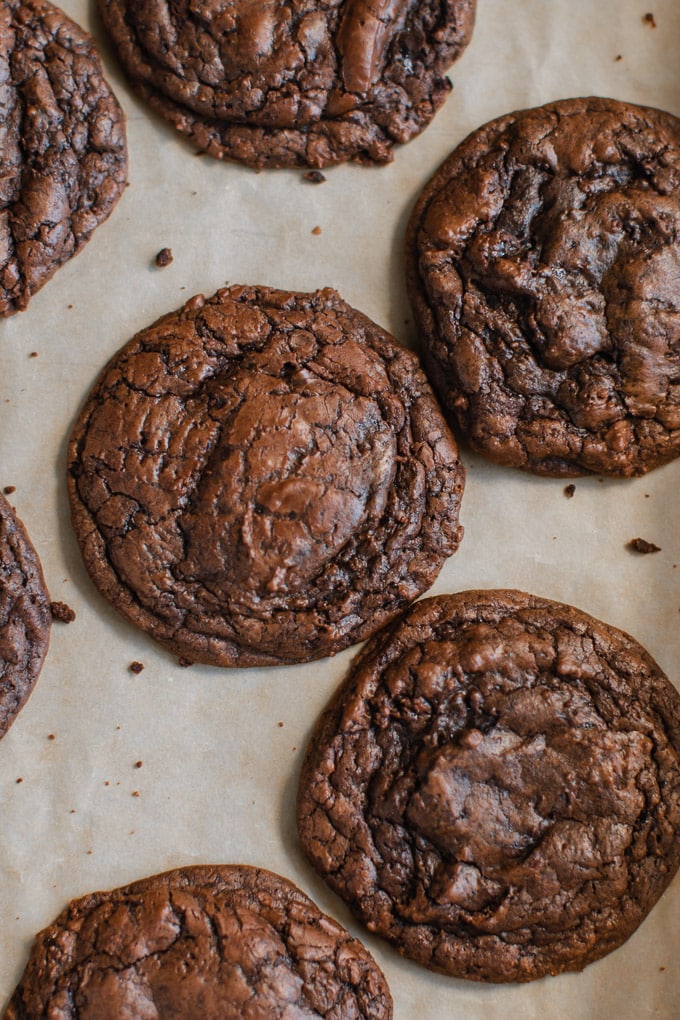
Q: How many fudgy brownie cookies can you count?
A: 7